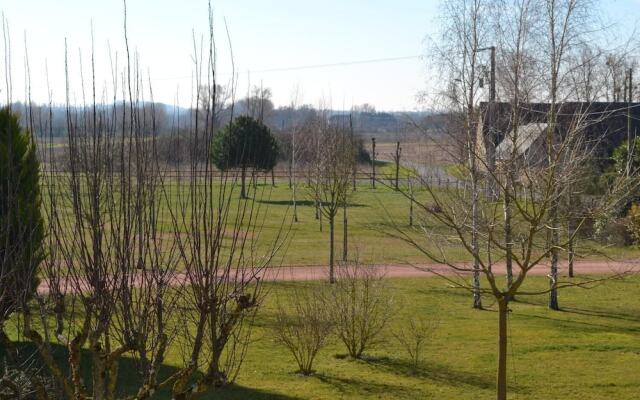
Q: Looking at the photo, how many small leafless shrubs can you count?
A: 3